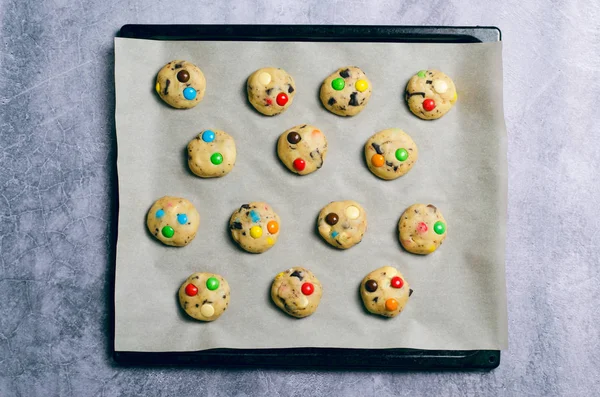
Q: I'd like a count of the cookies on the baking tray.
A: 14